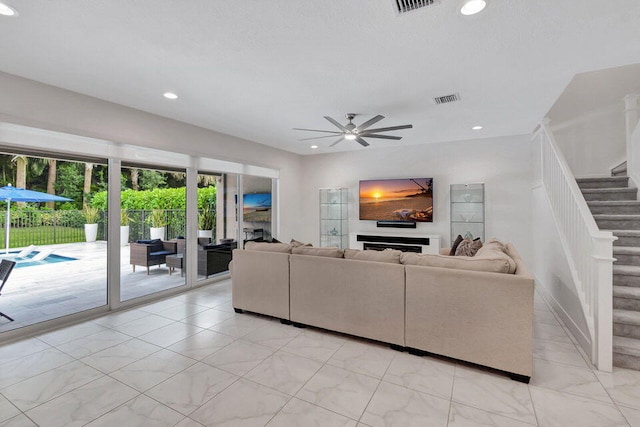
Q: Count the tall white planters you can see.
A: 4